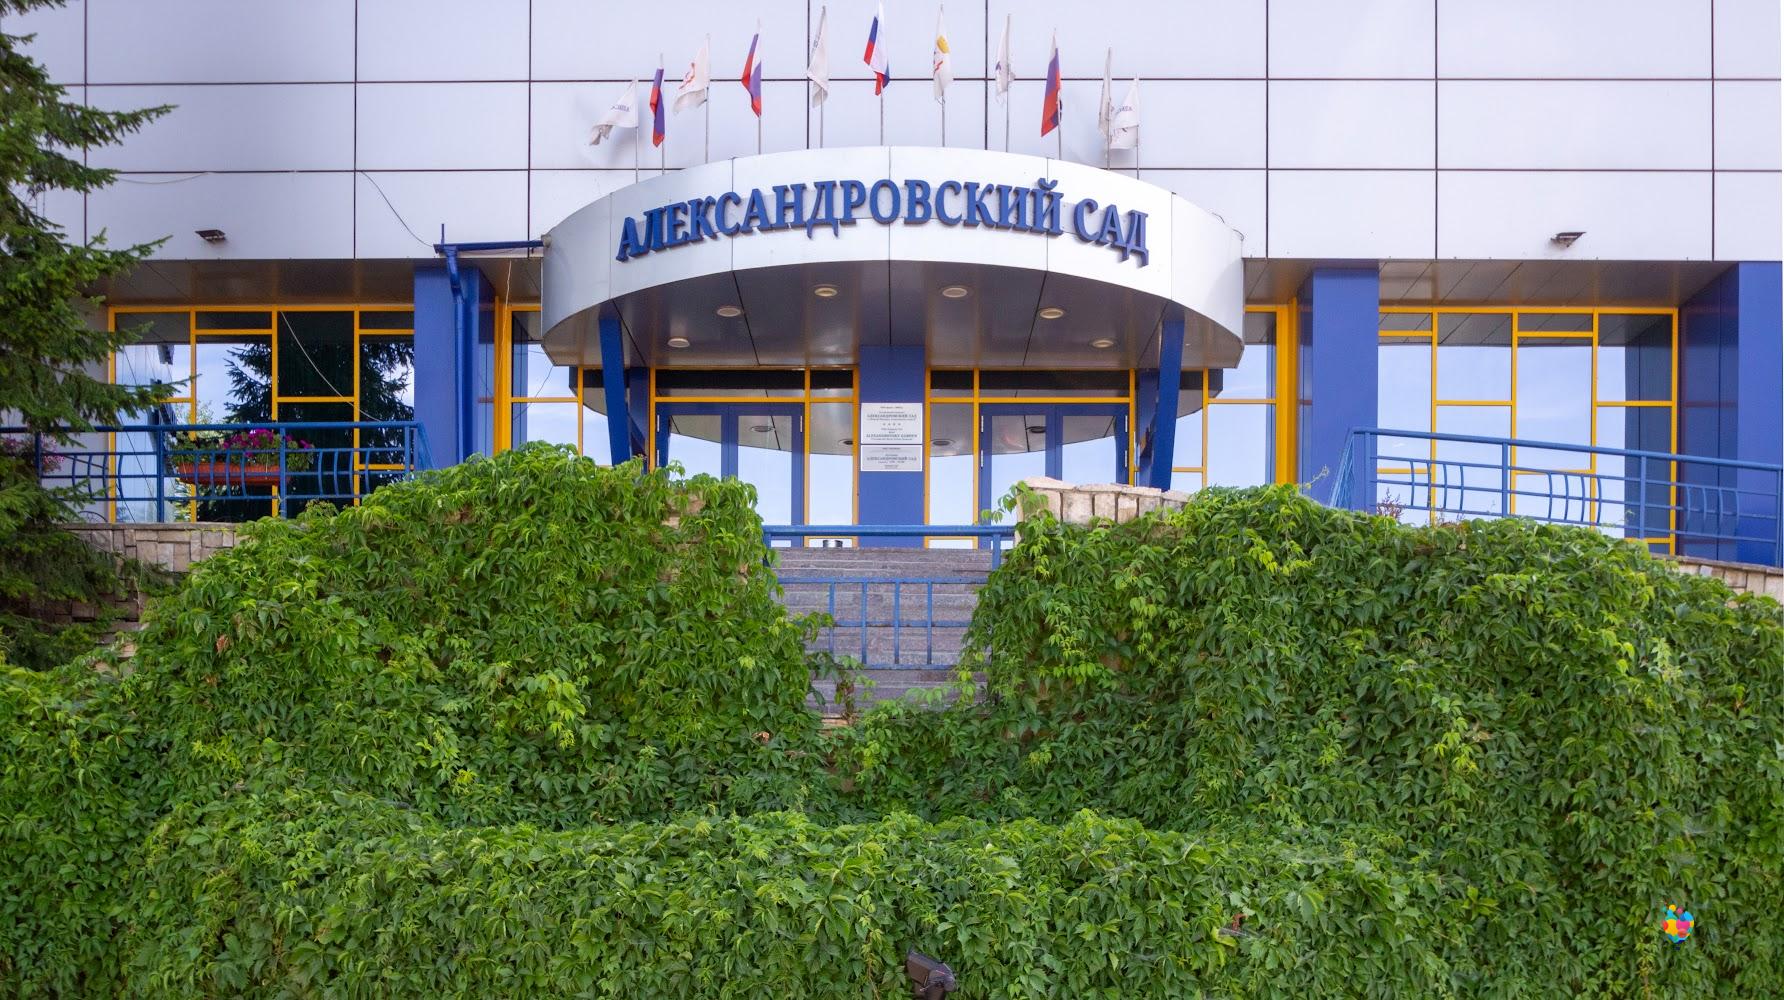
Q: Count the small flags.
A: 11